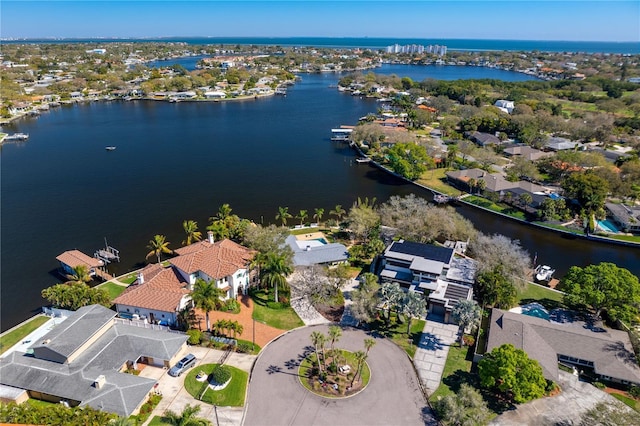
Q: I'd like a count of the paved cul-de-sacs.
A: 1